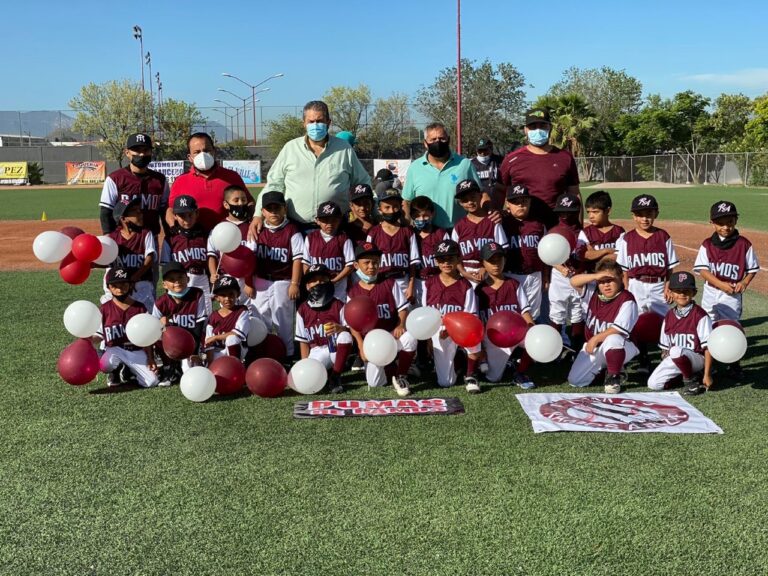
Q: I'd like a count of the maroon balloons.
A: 12